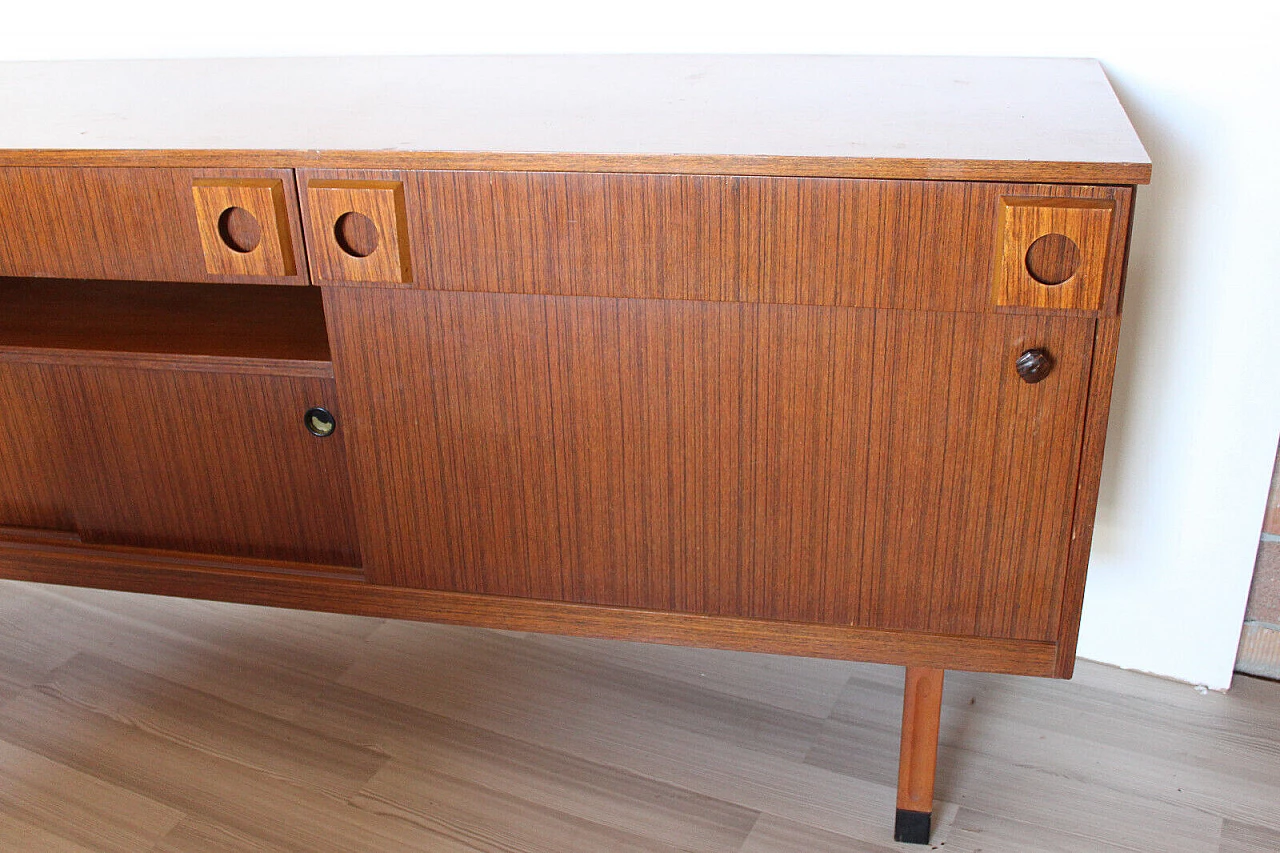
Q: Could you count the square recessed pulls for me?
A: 3